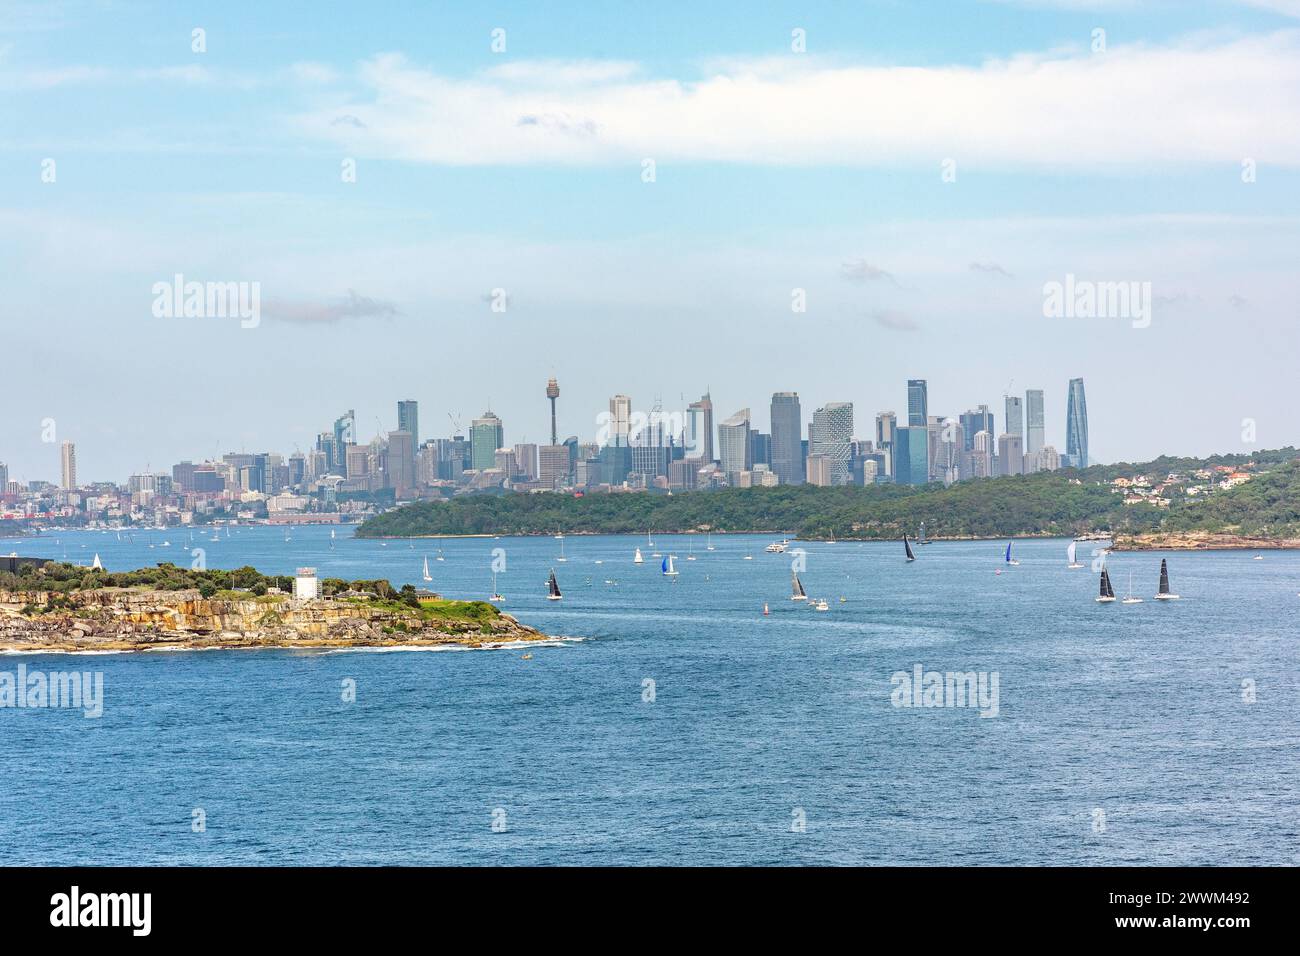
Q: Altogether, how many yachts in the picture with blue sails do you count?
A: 2